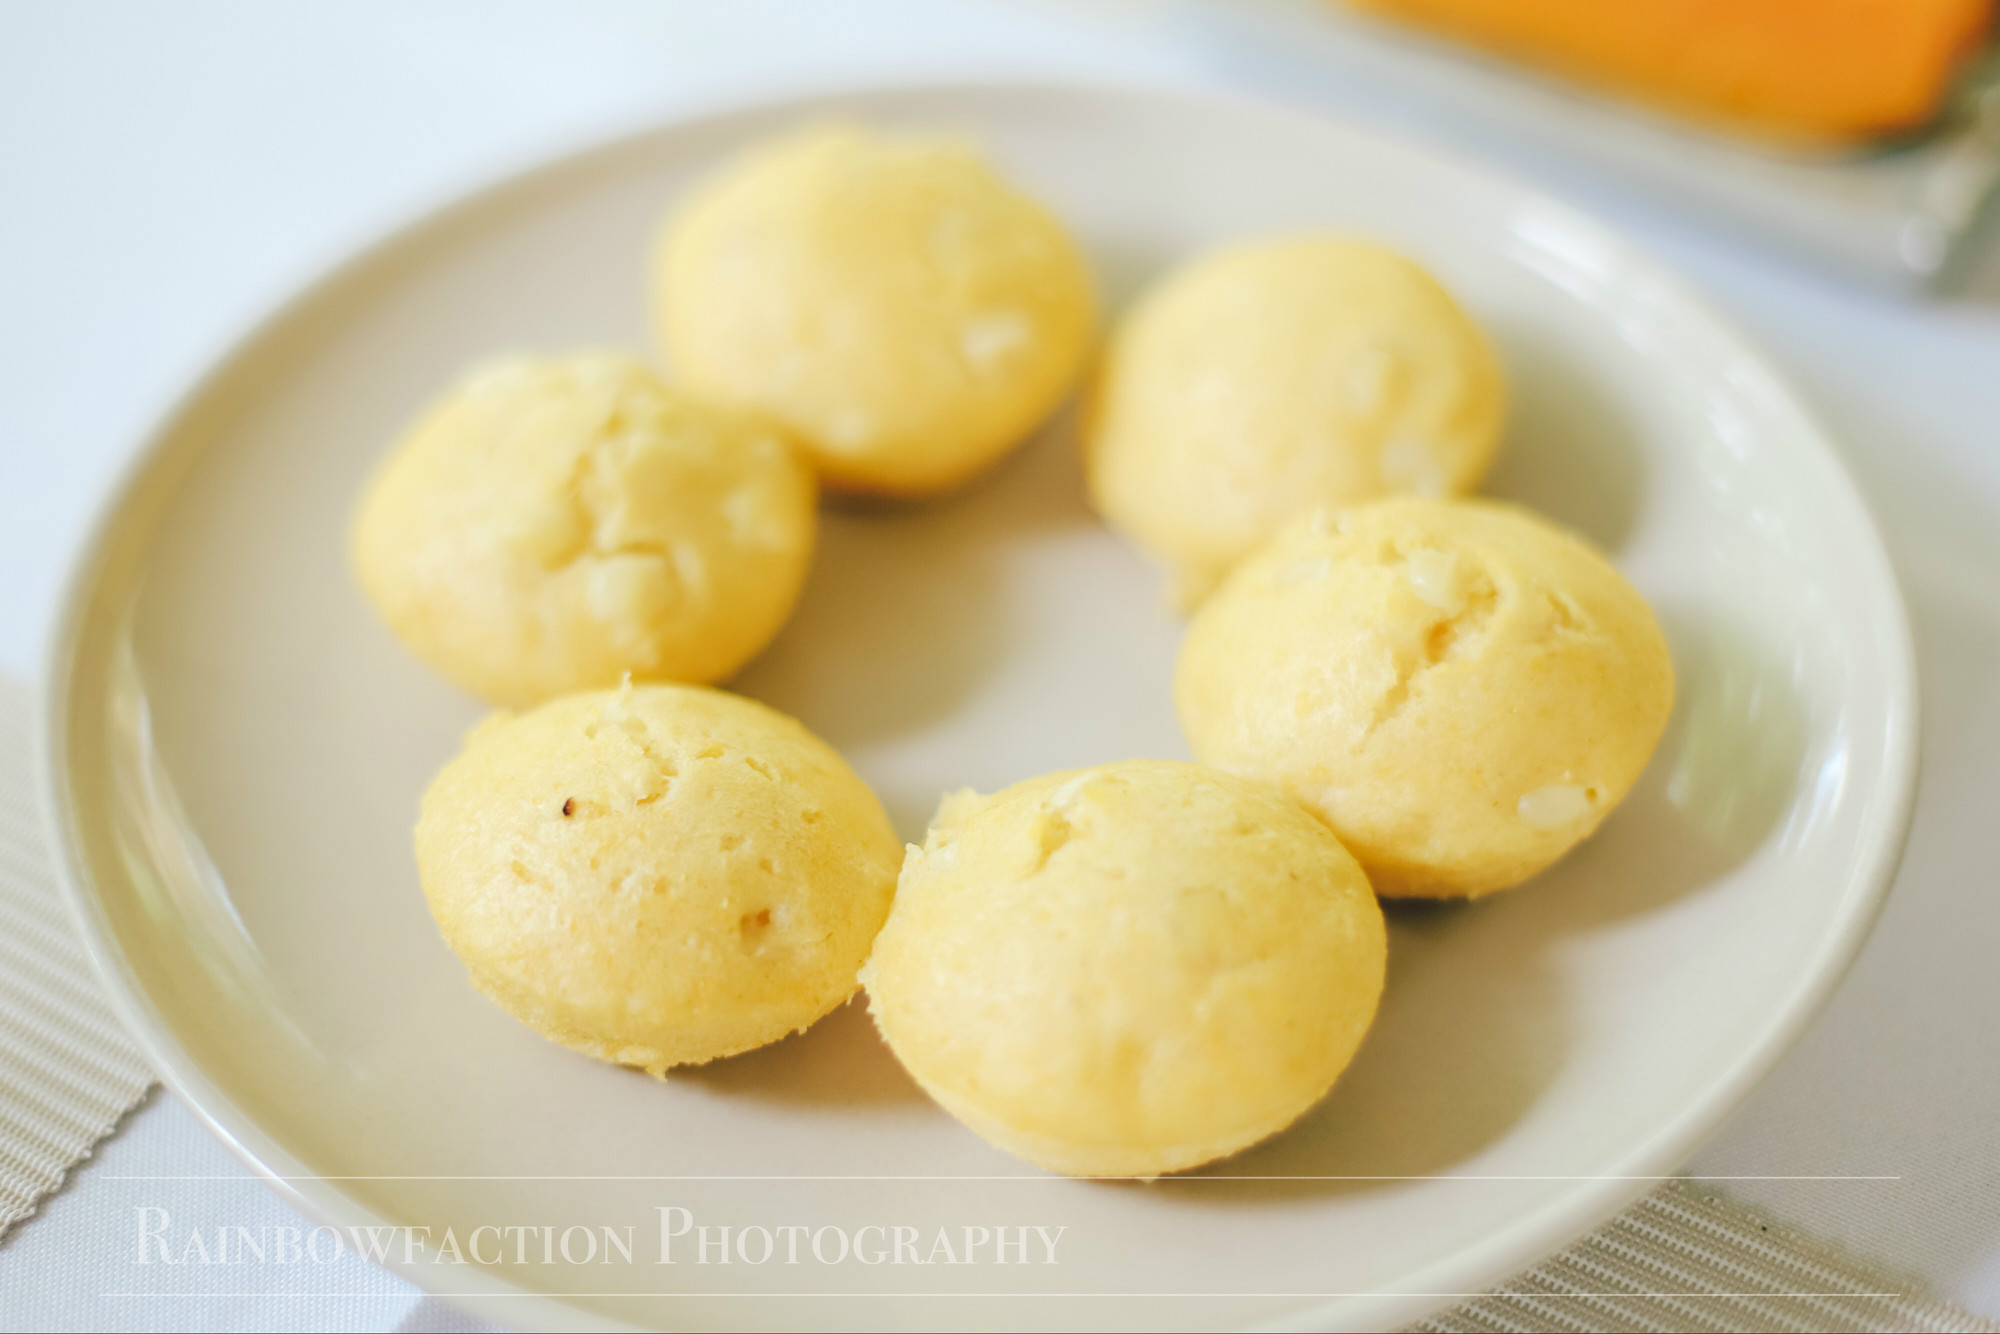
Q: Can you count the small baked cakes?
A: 6